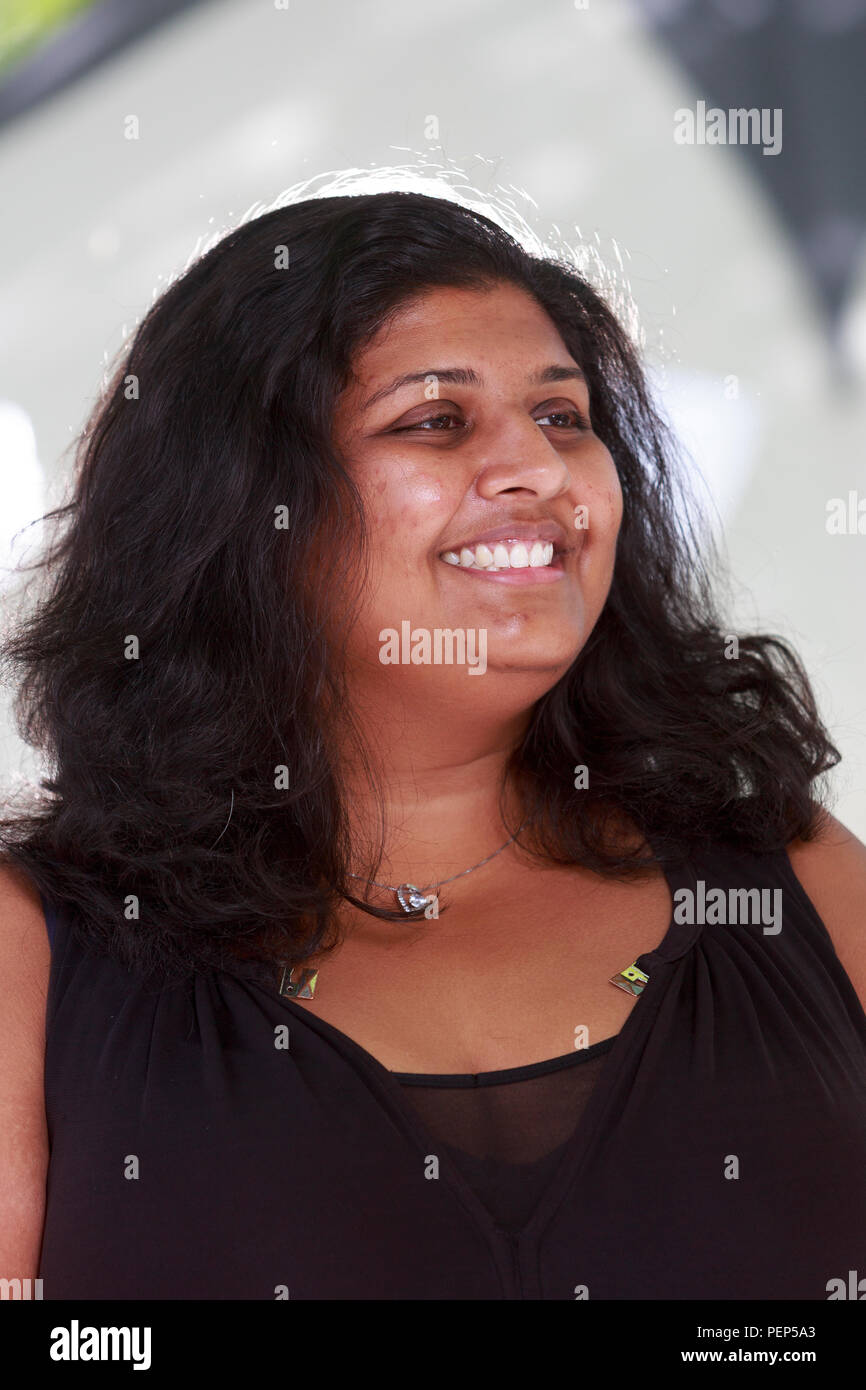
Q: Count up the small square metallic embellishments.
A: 2